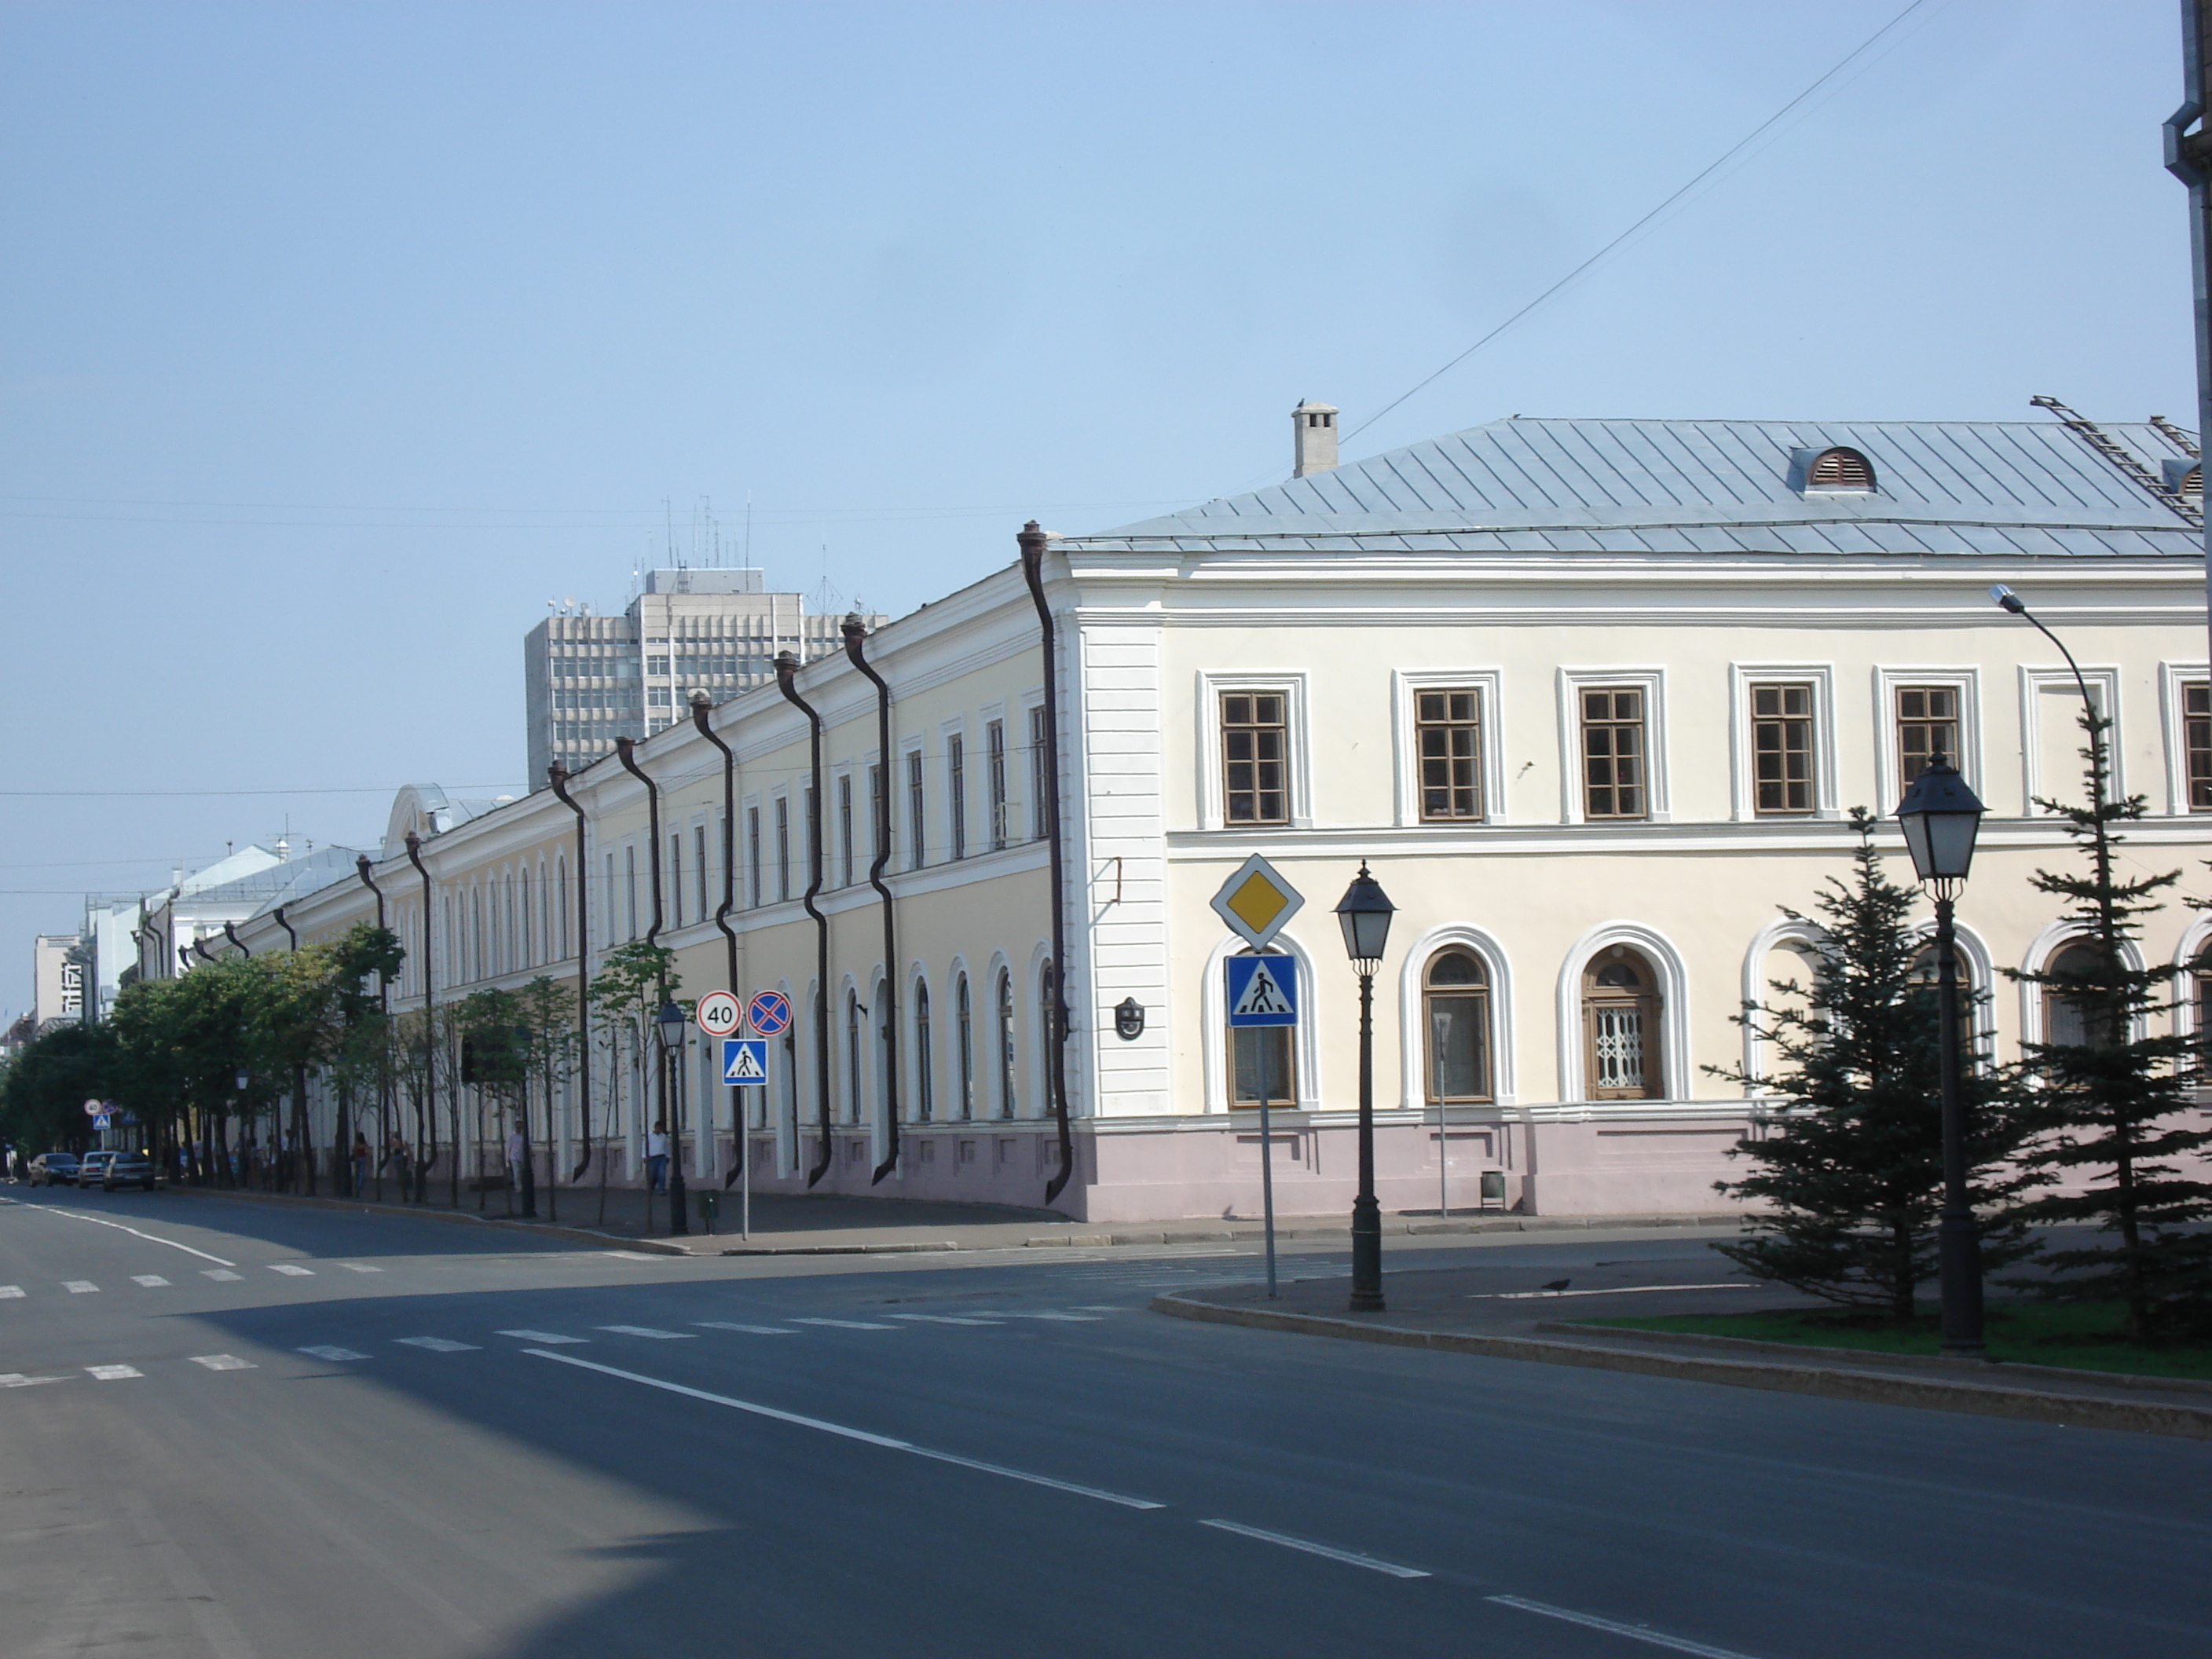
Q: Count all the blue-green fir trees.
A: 2